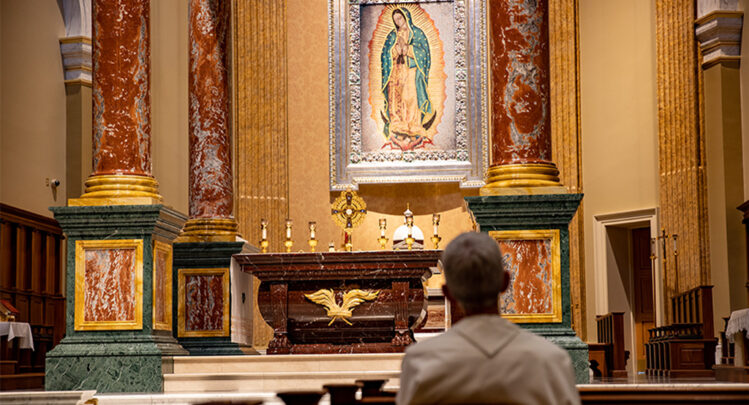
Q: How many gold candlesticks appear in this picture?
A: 6